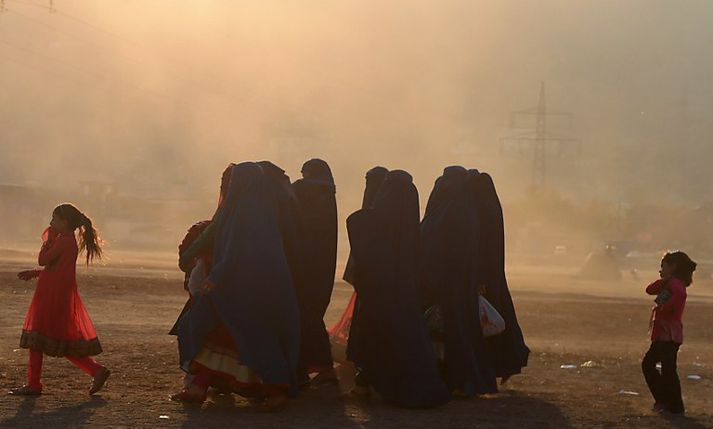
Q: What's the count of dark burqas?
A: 7